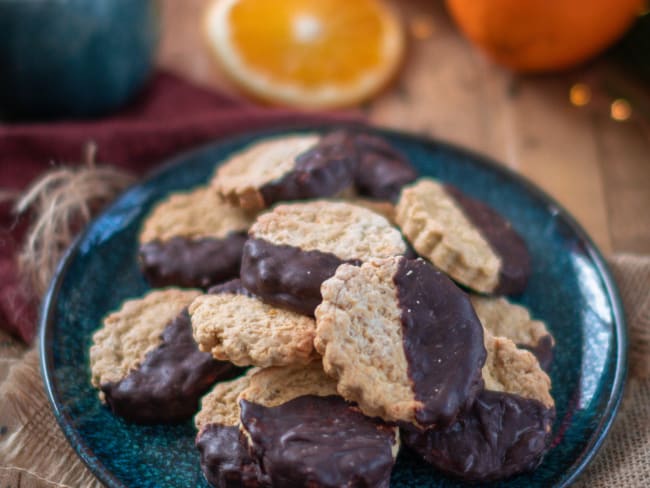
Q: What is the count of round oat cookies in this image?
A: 12